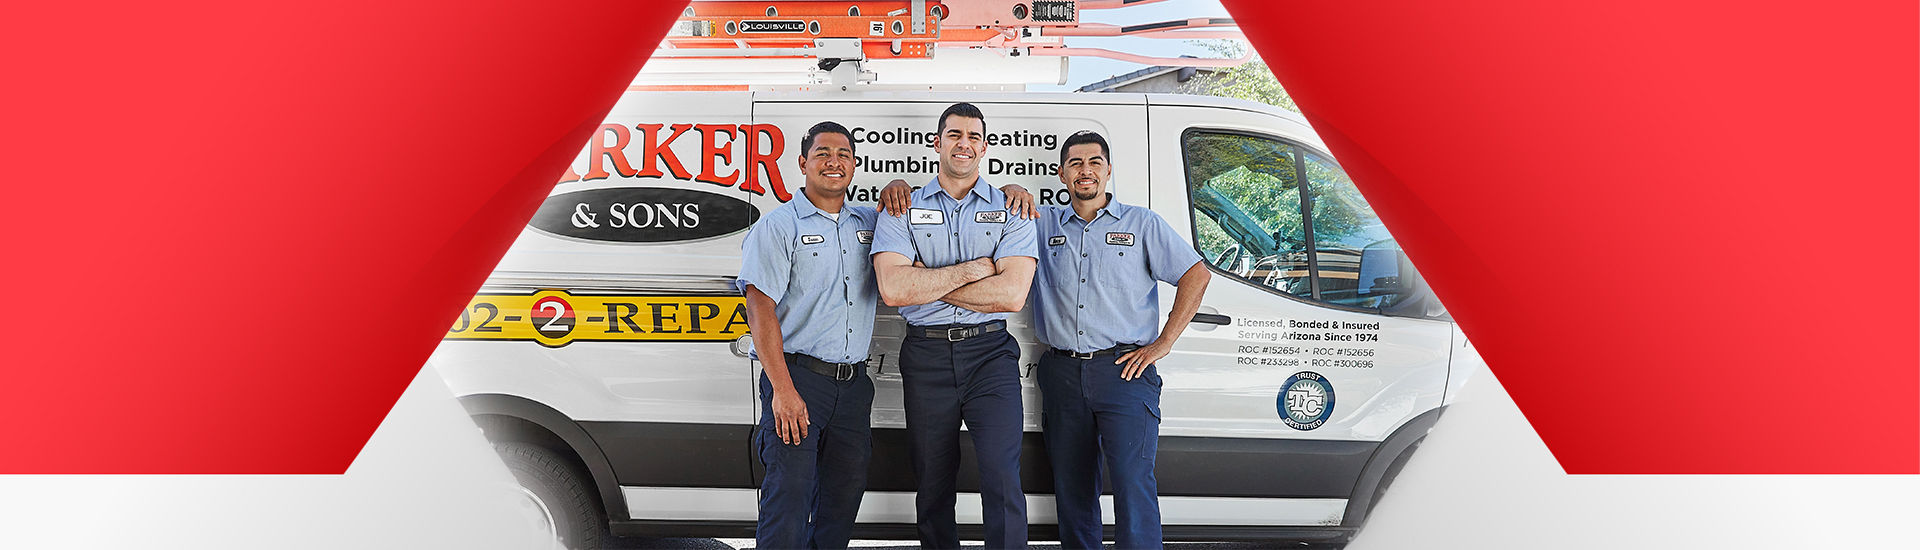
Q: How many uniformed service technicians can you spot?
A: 3